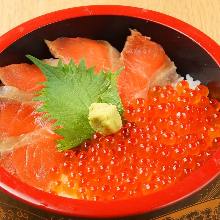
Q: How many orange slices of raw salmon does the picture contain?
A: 5